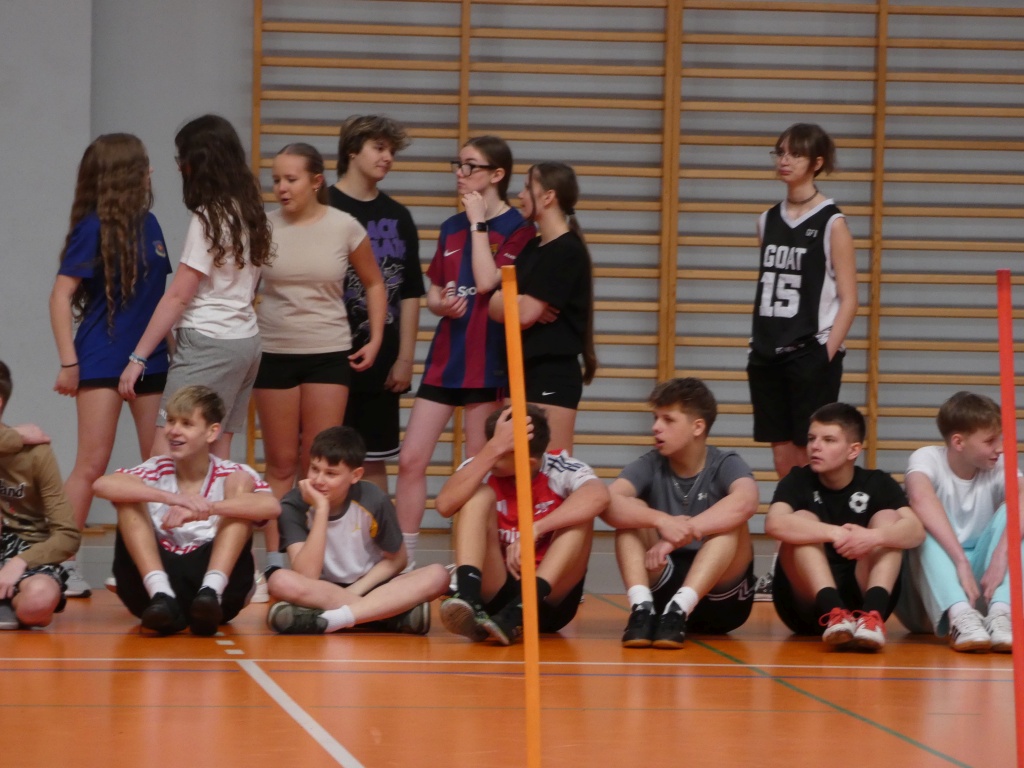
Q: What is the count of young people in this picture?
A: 14